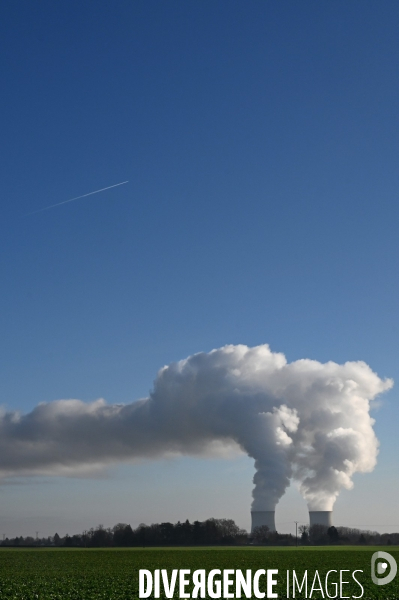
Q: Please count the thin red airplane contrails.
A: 0